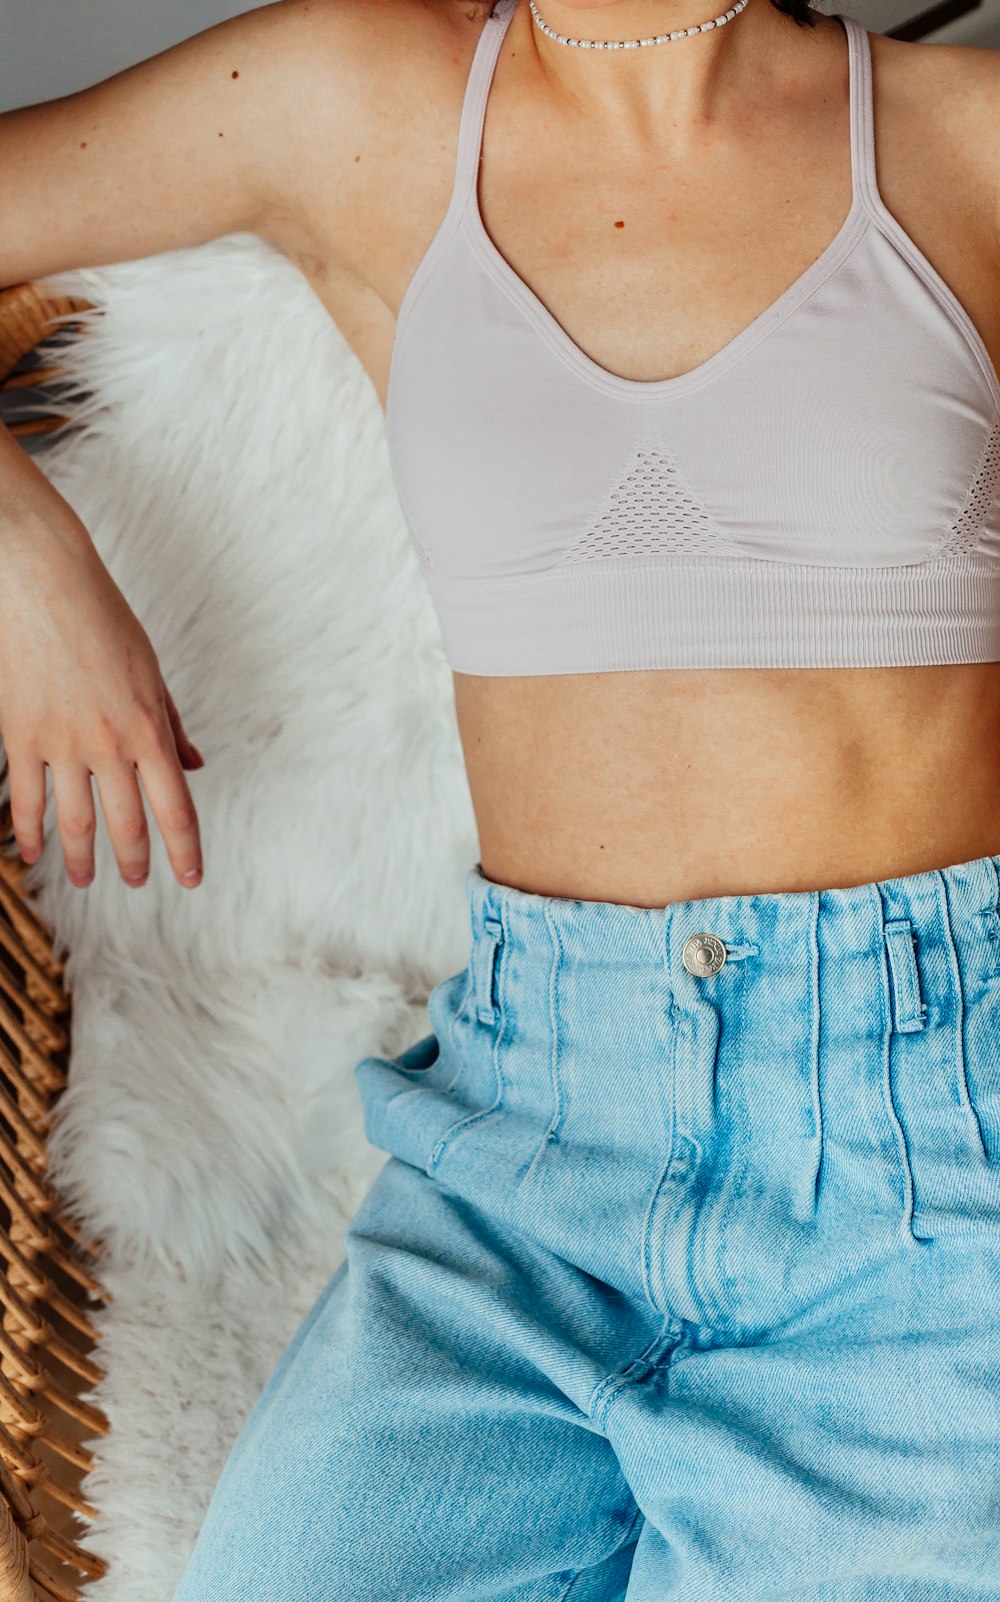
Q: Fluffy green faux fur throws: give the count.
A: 0